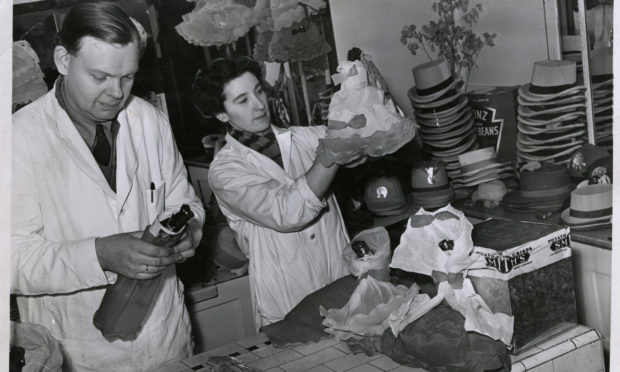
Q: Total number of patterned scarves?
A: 1